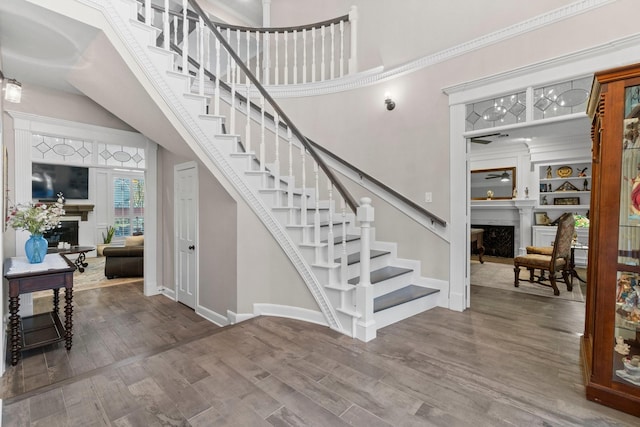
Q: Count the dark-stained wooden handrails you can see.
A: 3